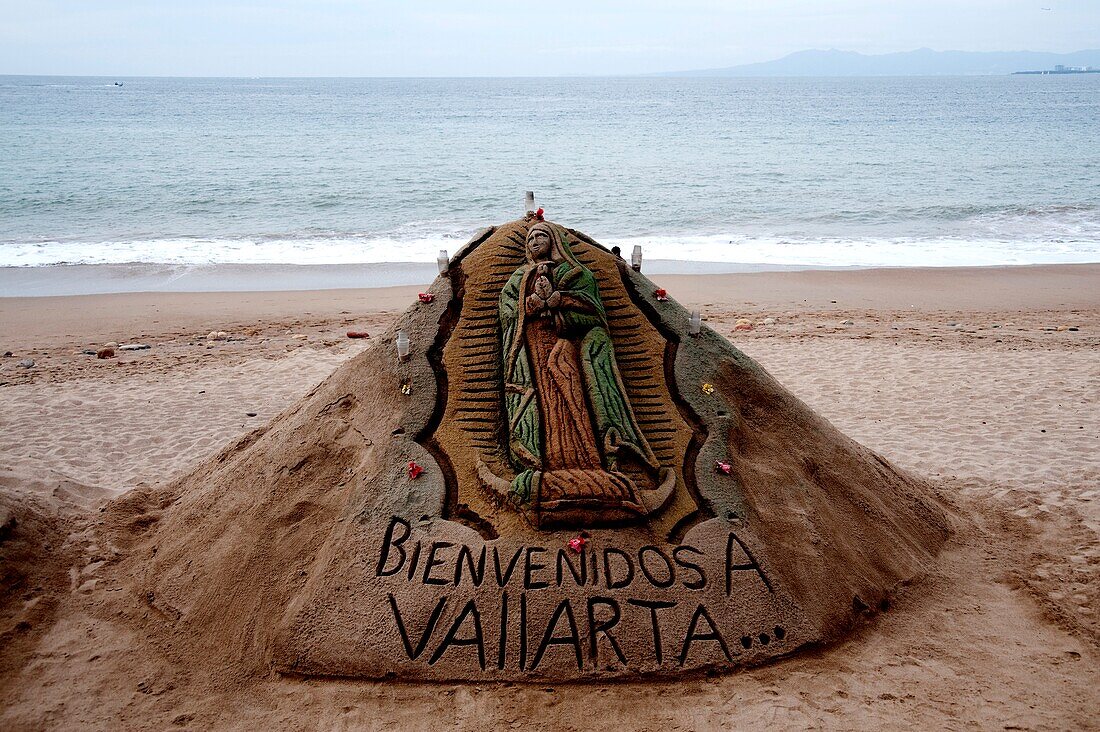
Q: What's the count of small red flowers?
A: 6